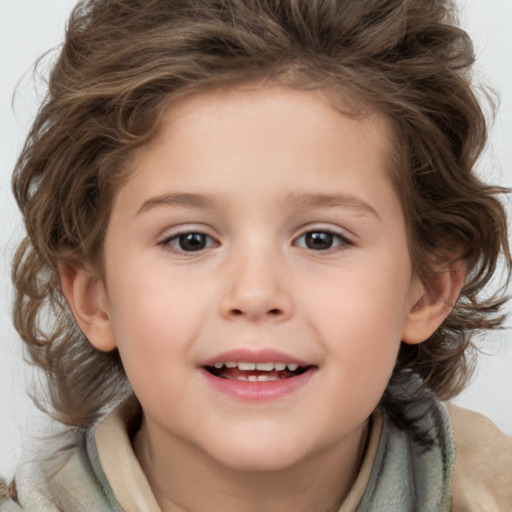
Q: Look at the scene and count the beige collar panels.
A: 2